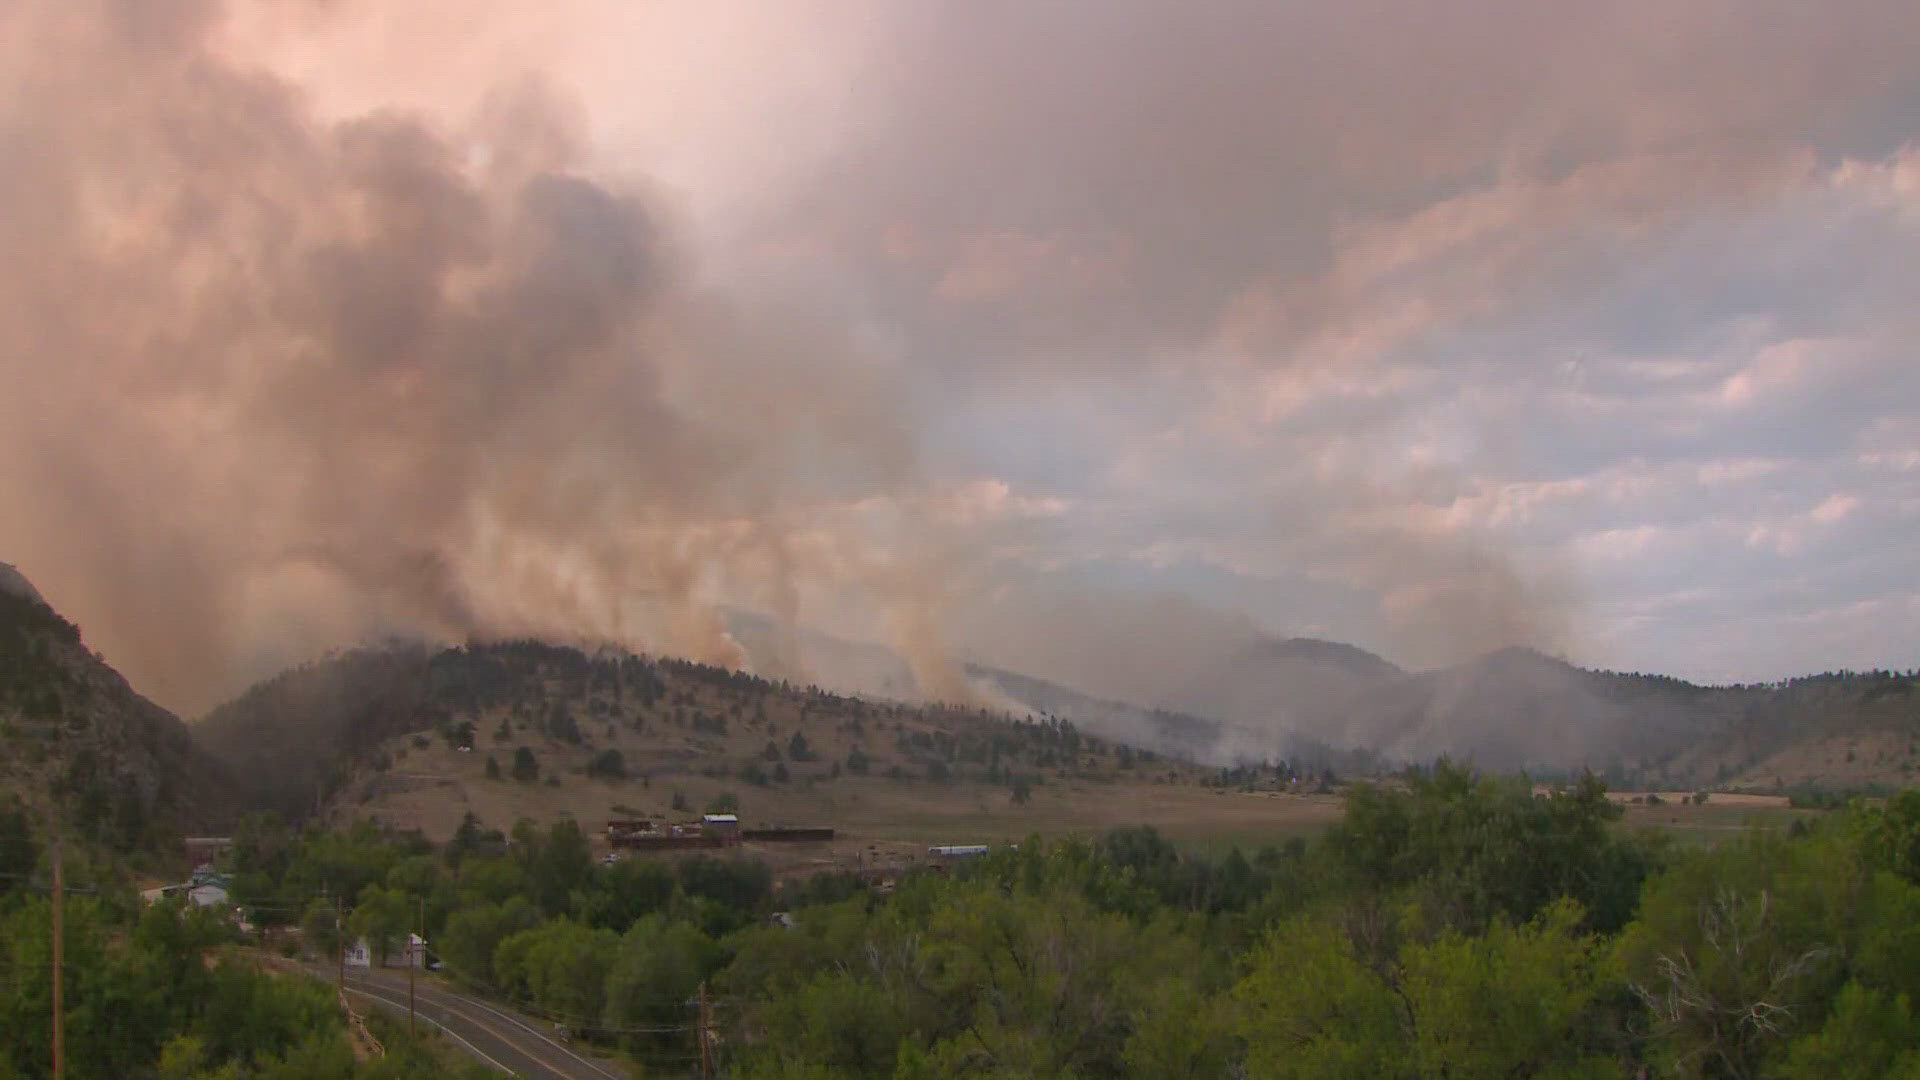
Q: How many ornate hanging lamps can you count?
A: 0